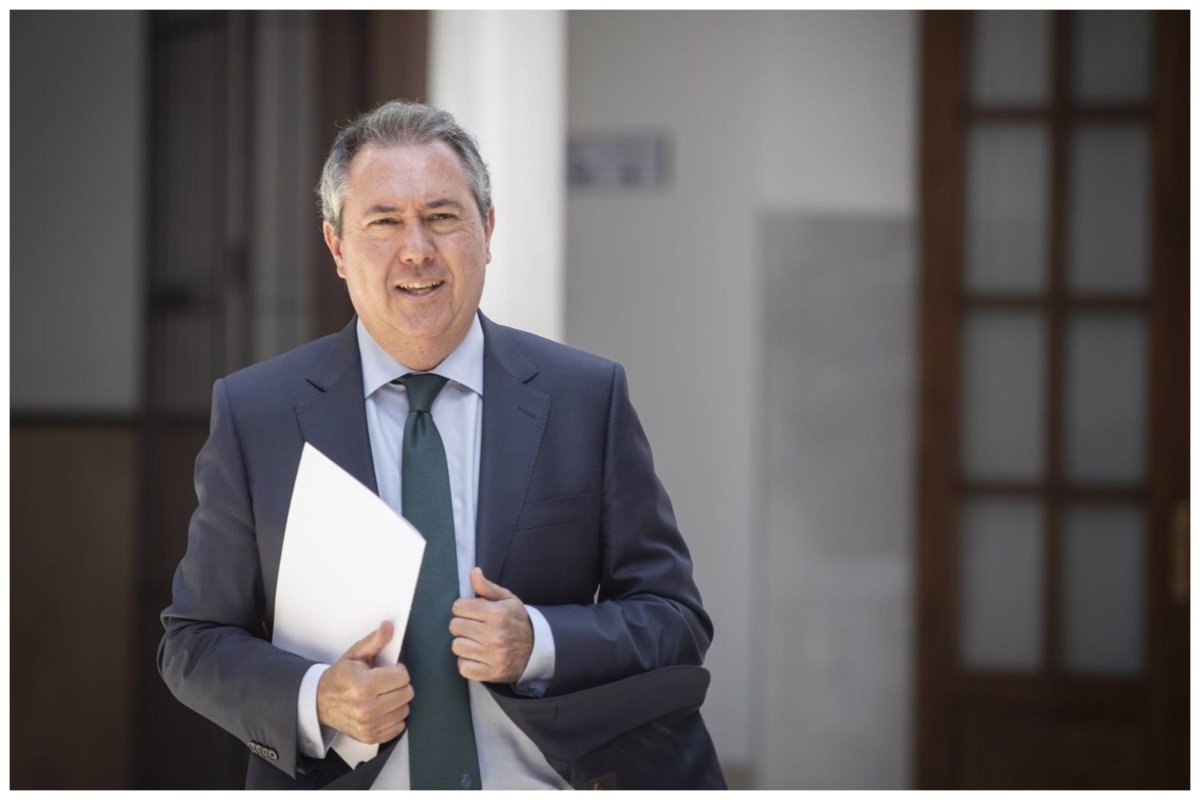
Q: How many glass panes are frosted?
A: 8